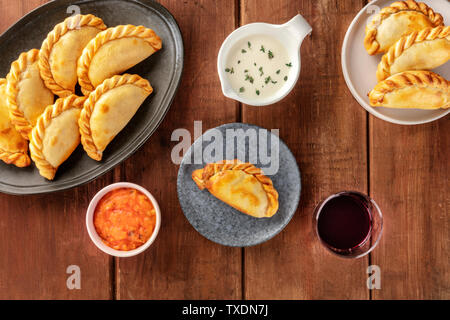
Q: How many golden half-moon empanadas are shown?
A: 10